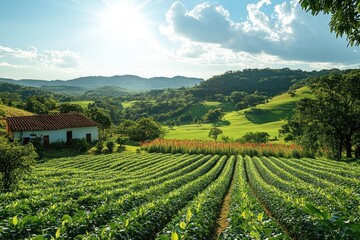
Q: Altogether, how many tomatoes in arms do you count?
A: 0